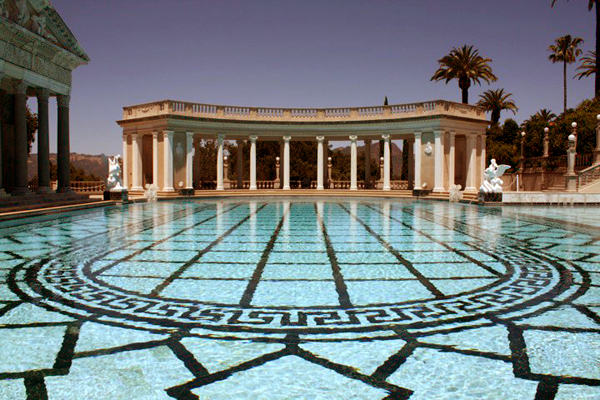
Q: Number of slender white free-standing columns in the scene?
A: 6